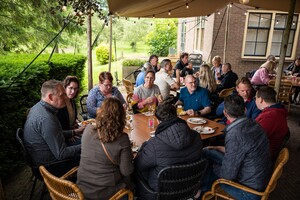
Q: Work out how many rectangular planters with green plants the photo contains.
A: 1